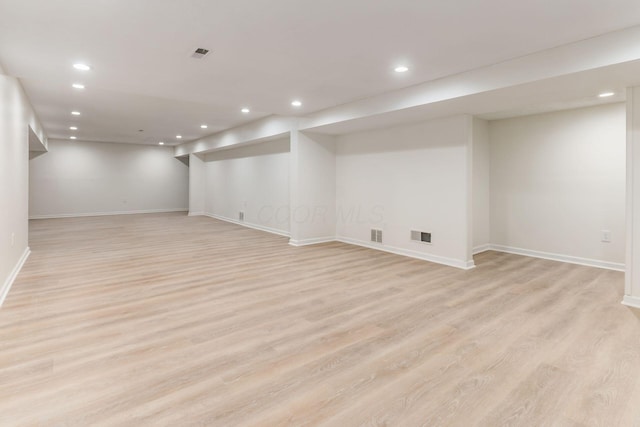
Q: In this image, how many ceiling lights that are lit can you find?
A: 12